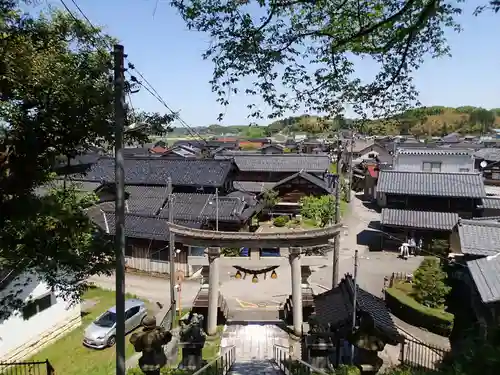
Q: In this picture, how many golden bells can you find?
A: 3